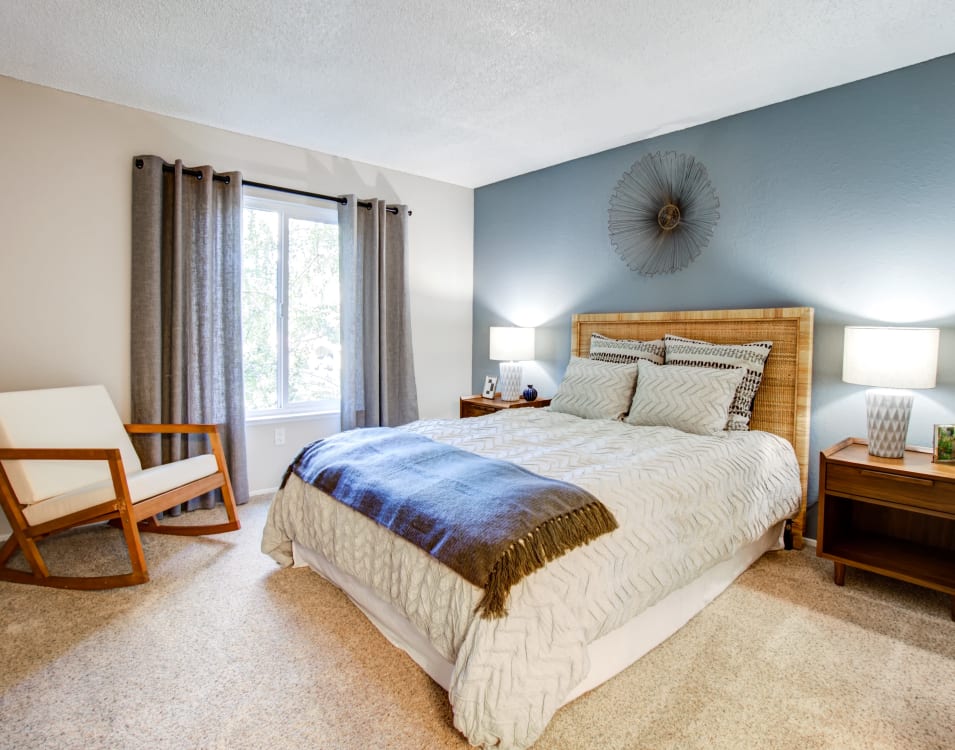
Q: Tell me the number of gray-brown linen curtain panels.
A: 2